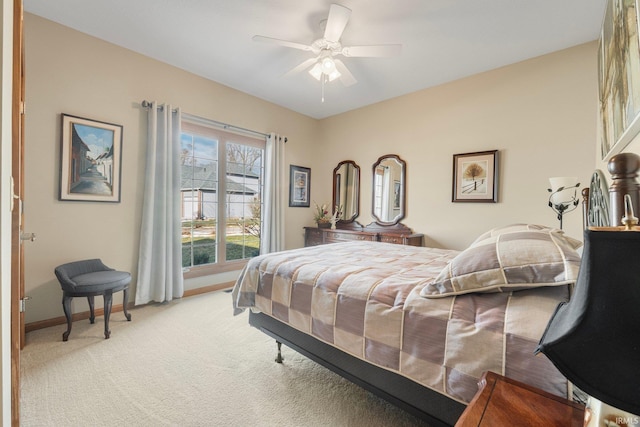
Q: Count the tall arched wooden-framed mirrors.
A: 2